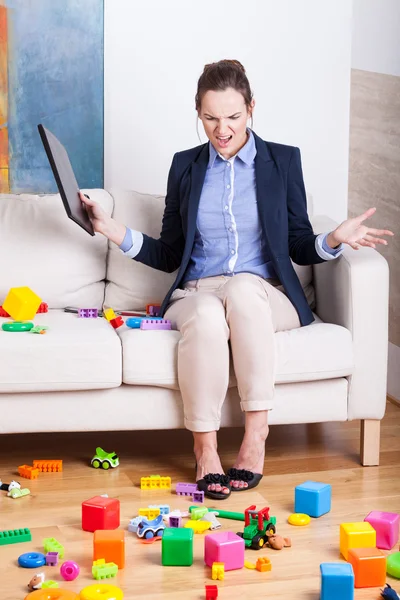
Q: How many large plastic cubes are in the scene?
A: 10